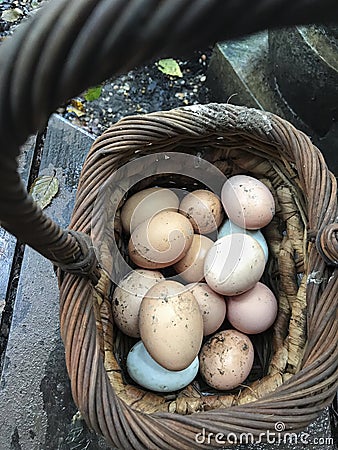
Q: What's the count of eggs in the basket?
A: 13